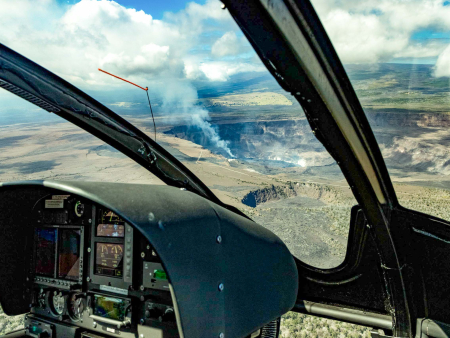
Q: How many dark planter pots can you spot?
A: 0